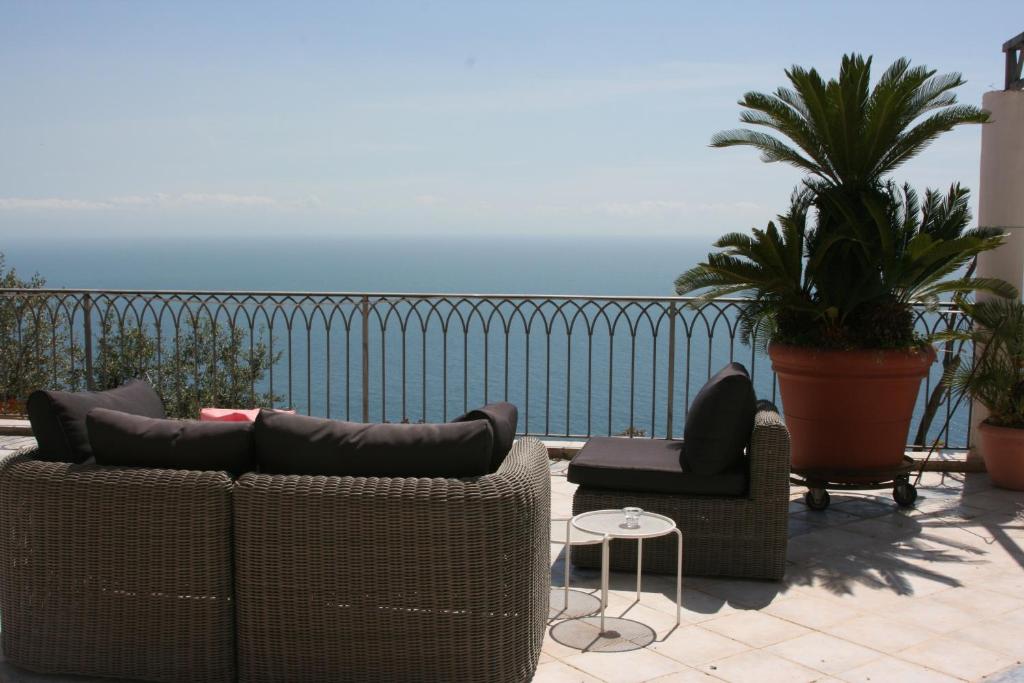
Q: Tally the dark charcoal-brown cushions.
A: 6